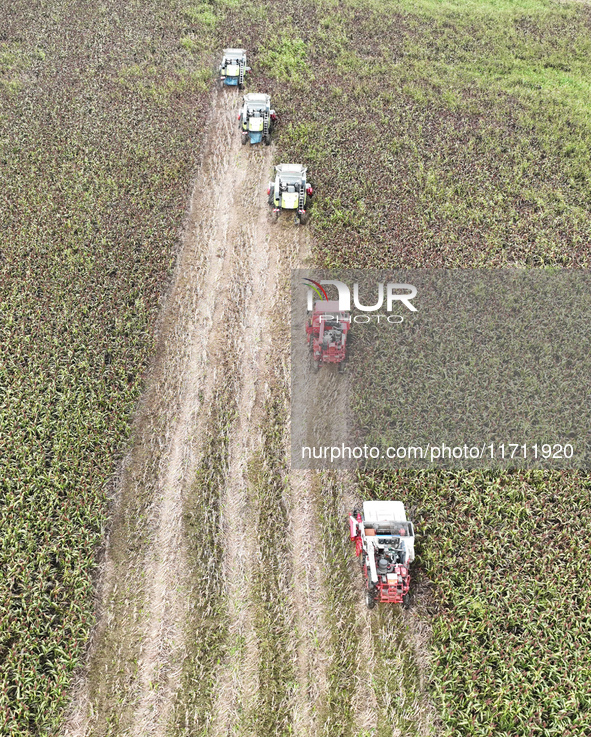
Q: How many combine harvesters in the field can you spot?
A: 5